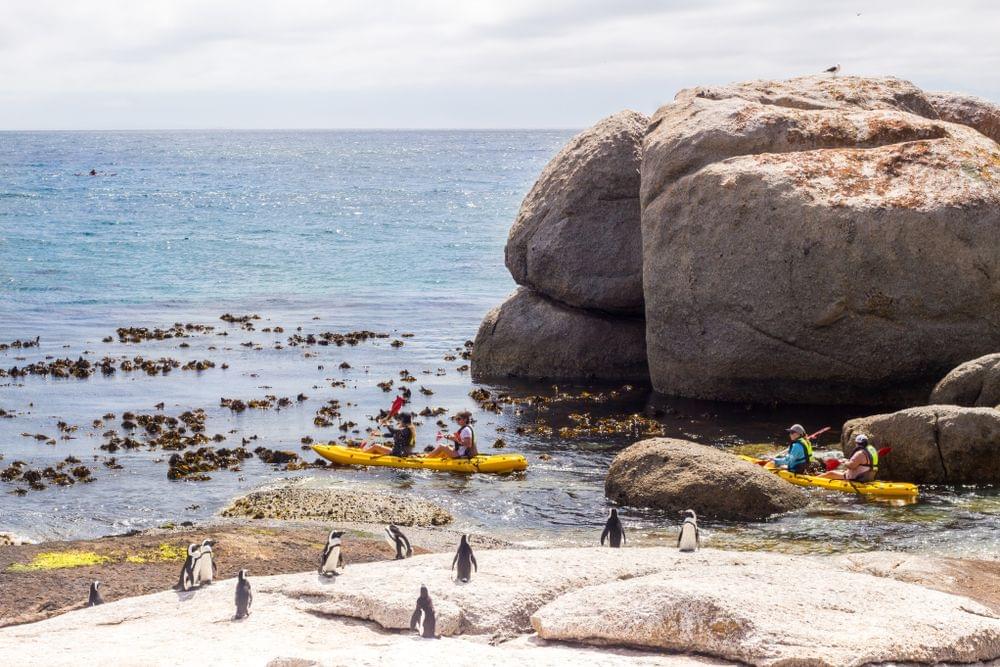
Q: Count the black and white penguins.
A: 10